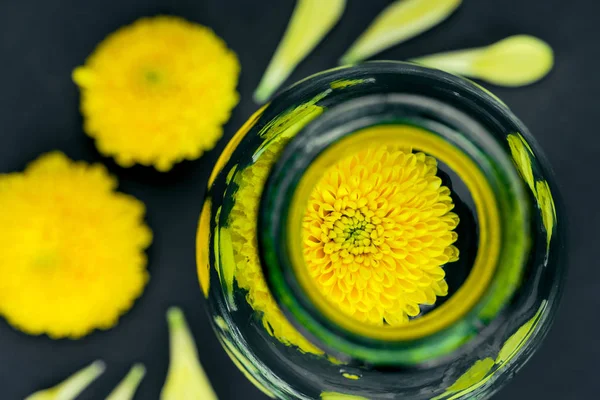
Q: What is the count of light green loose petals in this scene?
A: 6